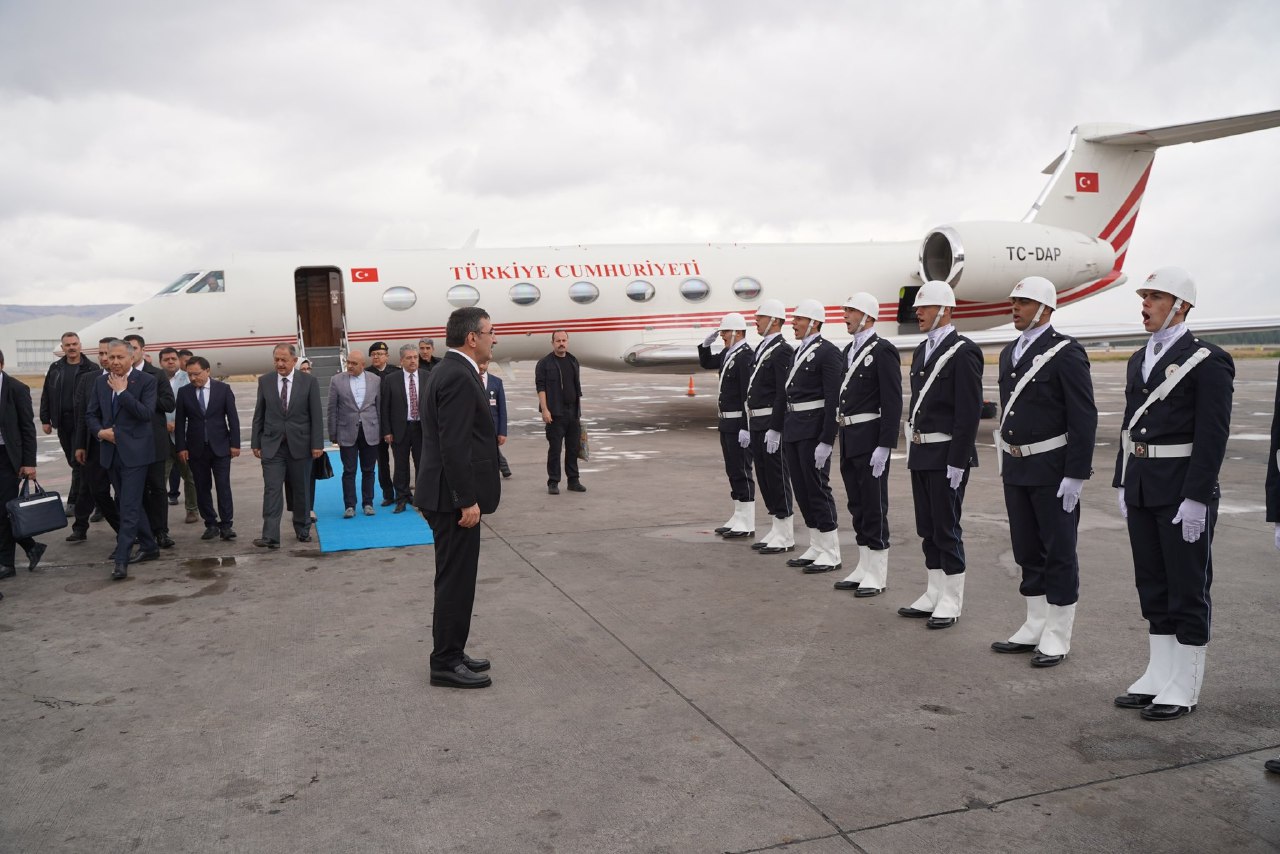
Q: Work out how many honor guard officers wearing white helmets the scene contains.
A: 7